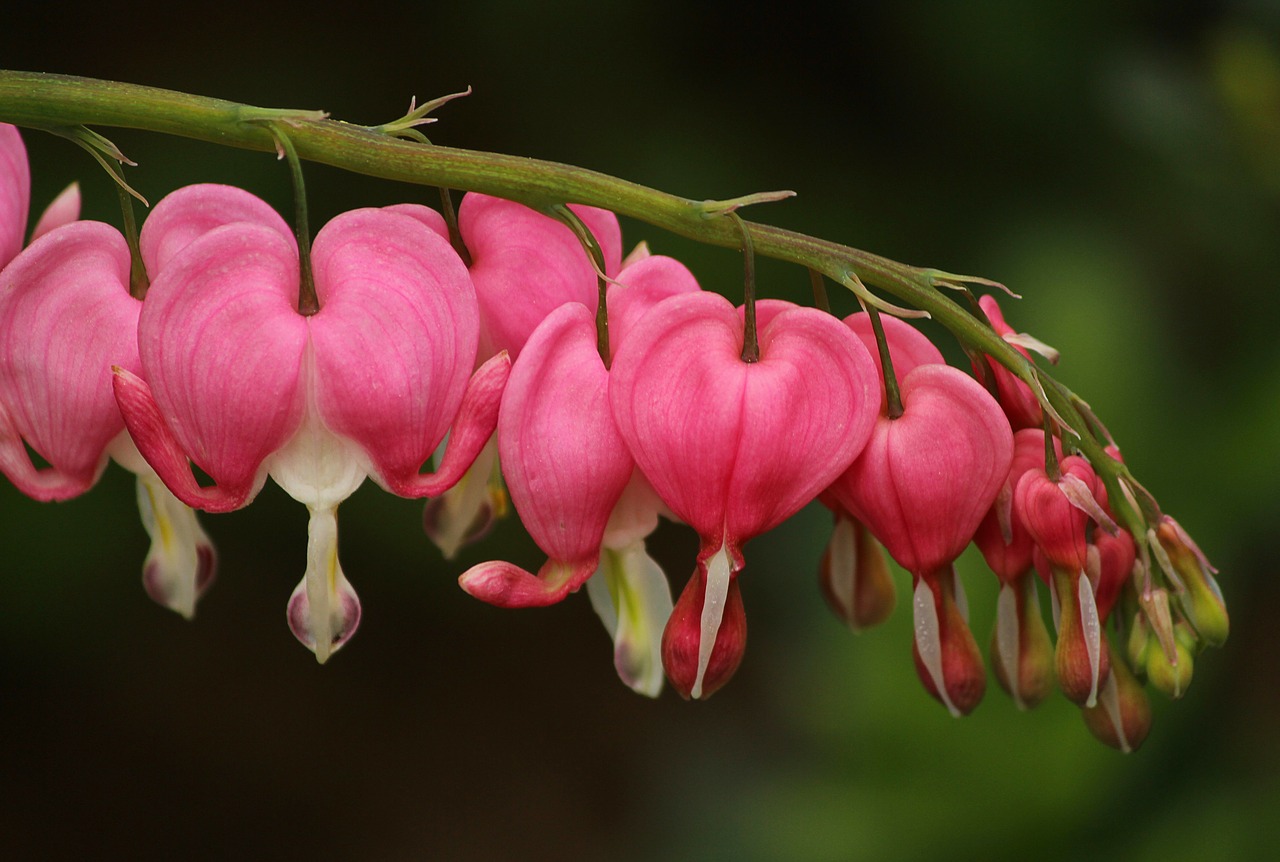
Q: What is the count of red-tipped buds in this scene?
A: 6